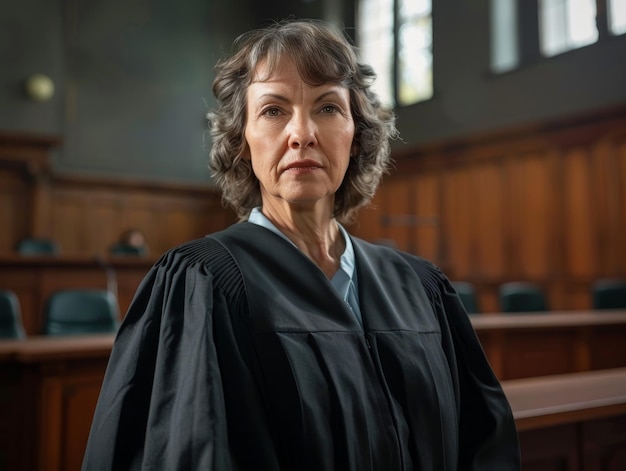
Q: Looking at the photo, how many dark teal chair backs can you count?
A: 7